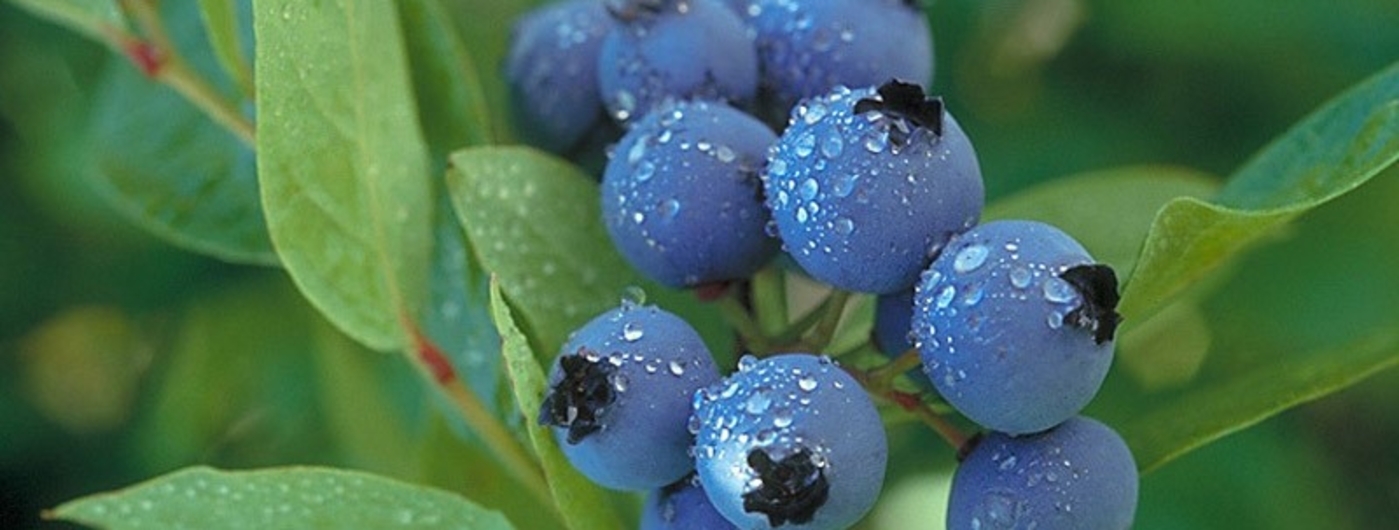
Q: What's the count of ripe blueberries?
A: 11